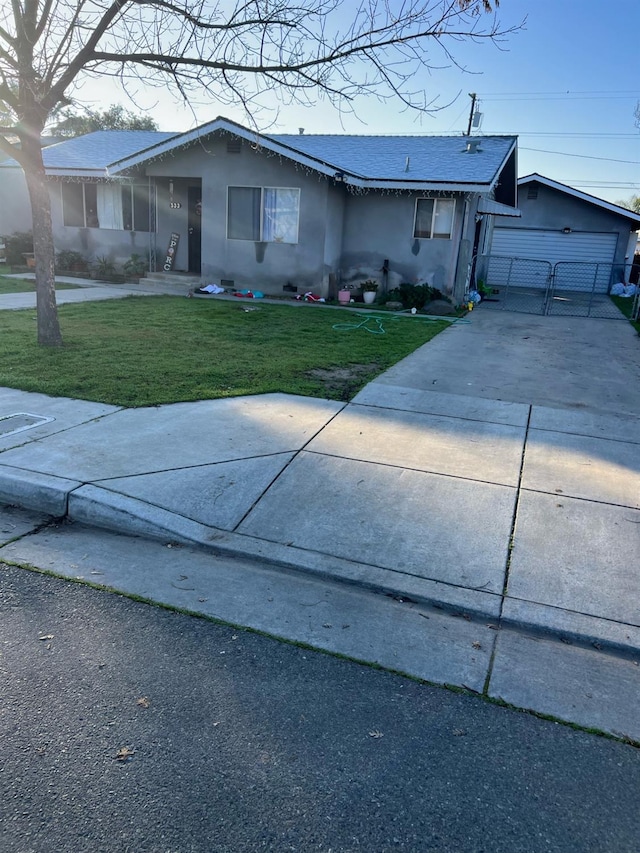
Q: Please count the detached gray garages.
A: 1